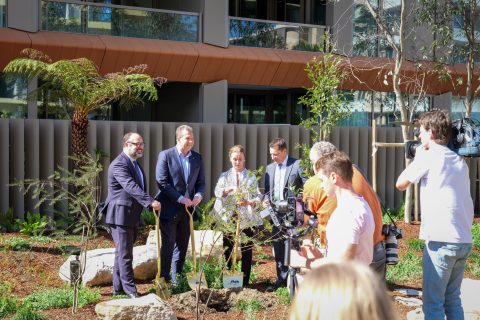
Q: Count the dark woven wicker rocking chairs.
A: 0